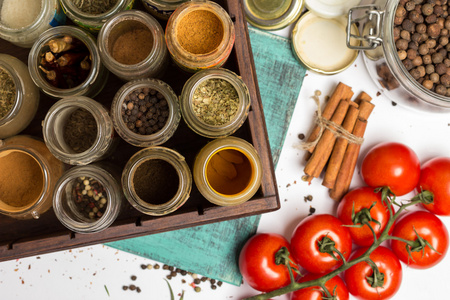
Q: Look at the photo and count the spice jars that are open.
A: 15